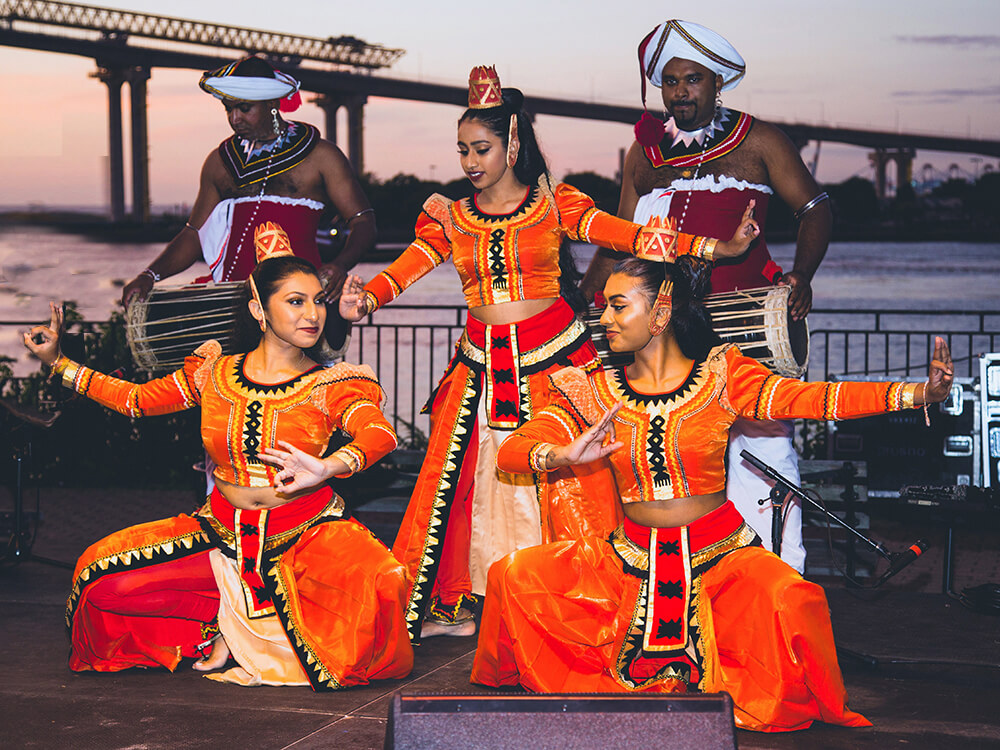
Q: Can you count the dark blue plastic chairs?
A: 0